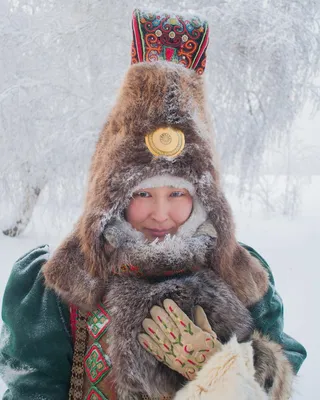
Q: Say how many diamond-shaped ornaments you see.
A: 3